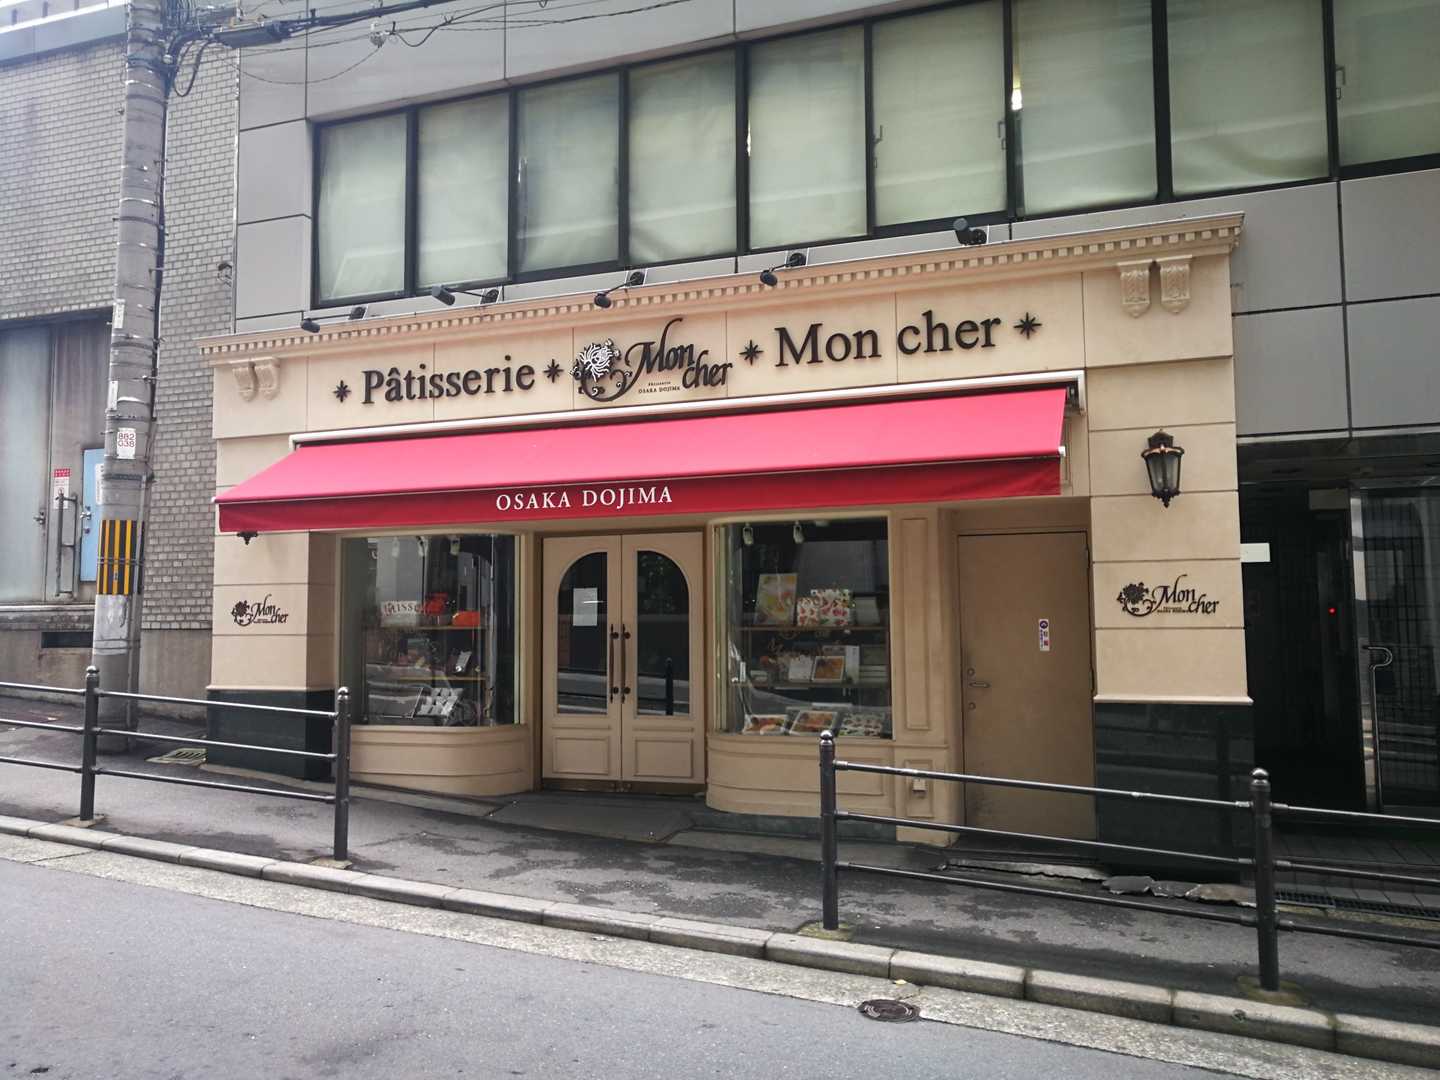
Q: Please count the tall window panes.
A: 9